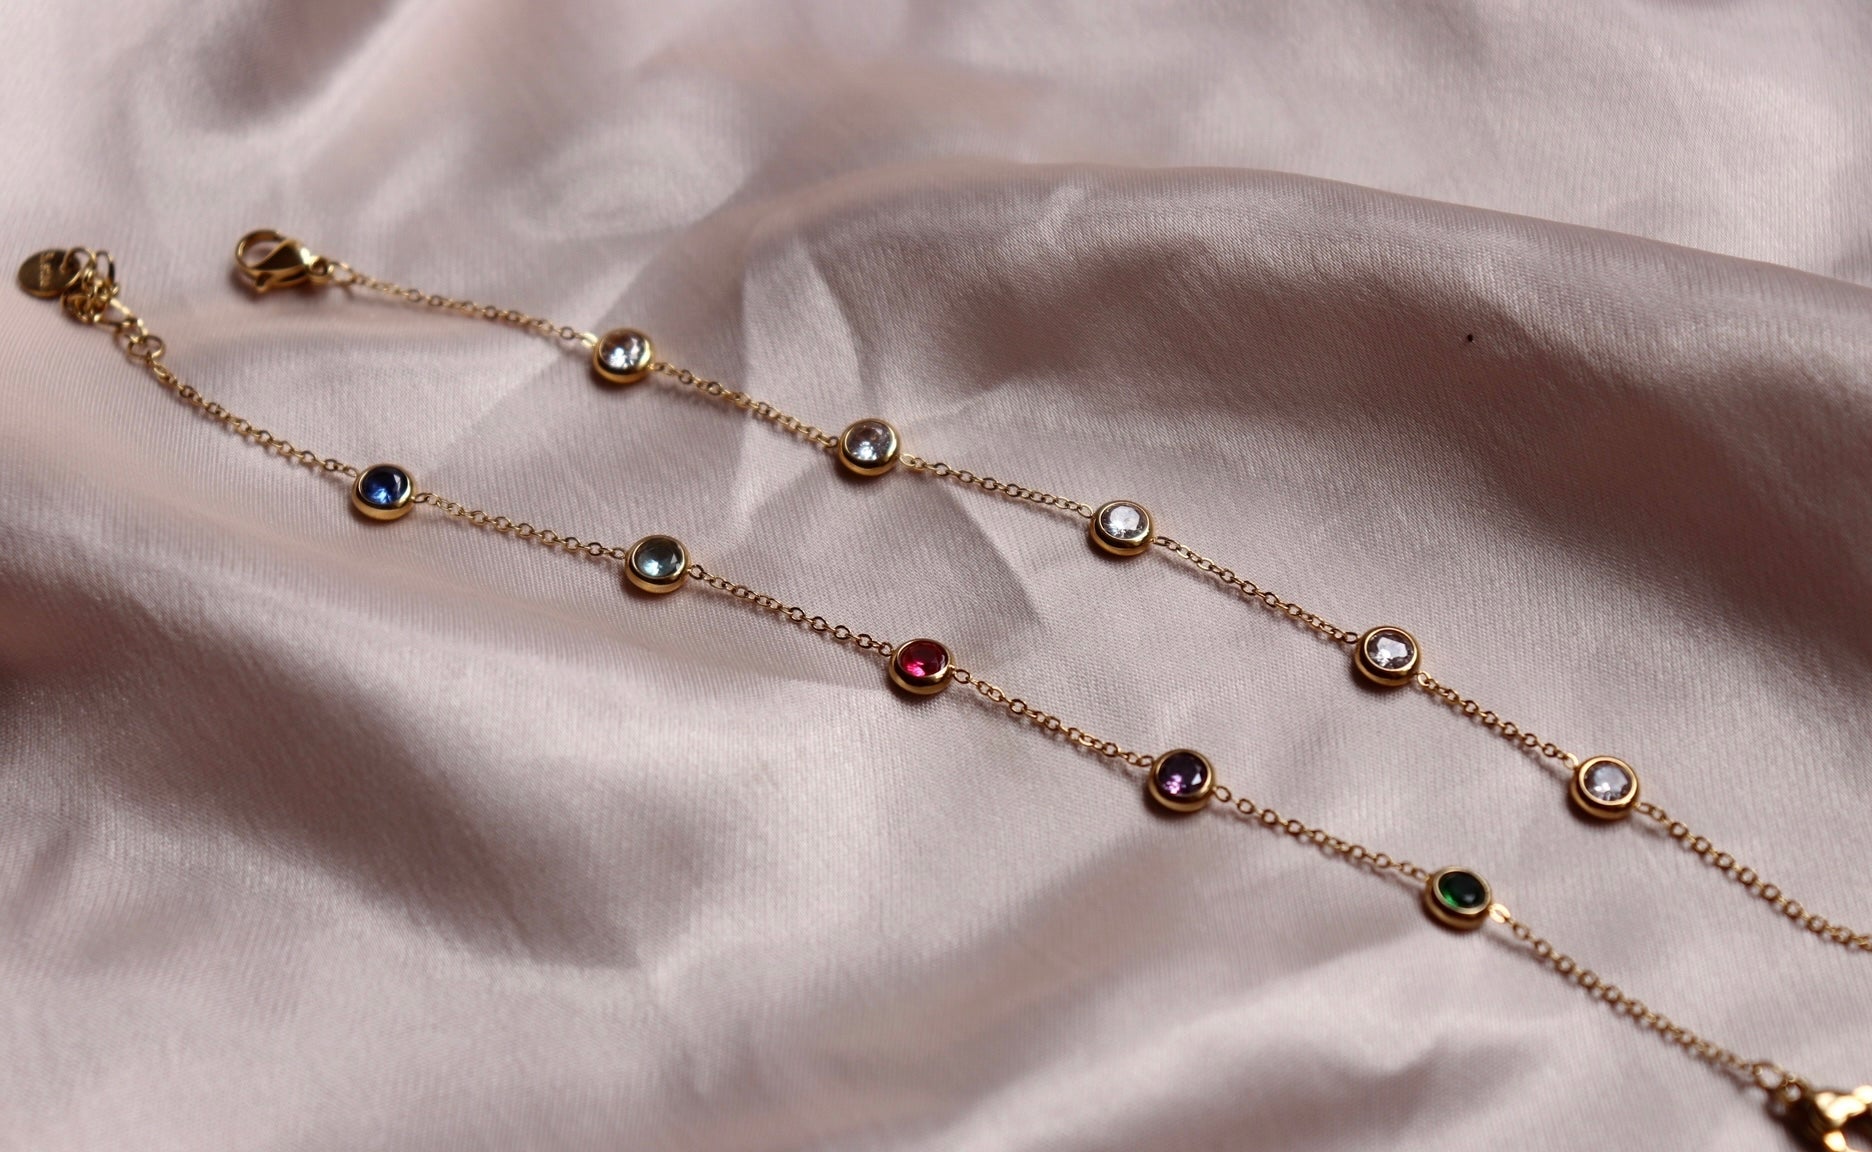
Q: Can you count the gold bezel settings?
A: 10